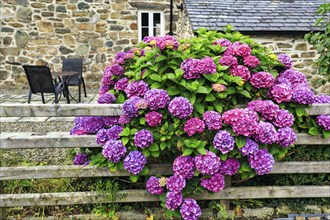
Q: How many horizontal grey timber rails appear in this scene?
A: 4